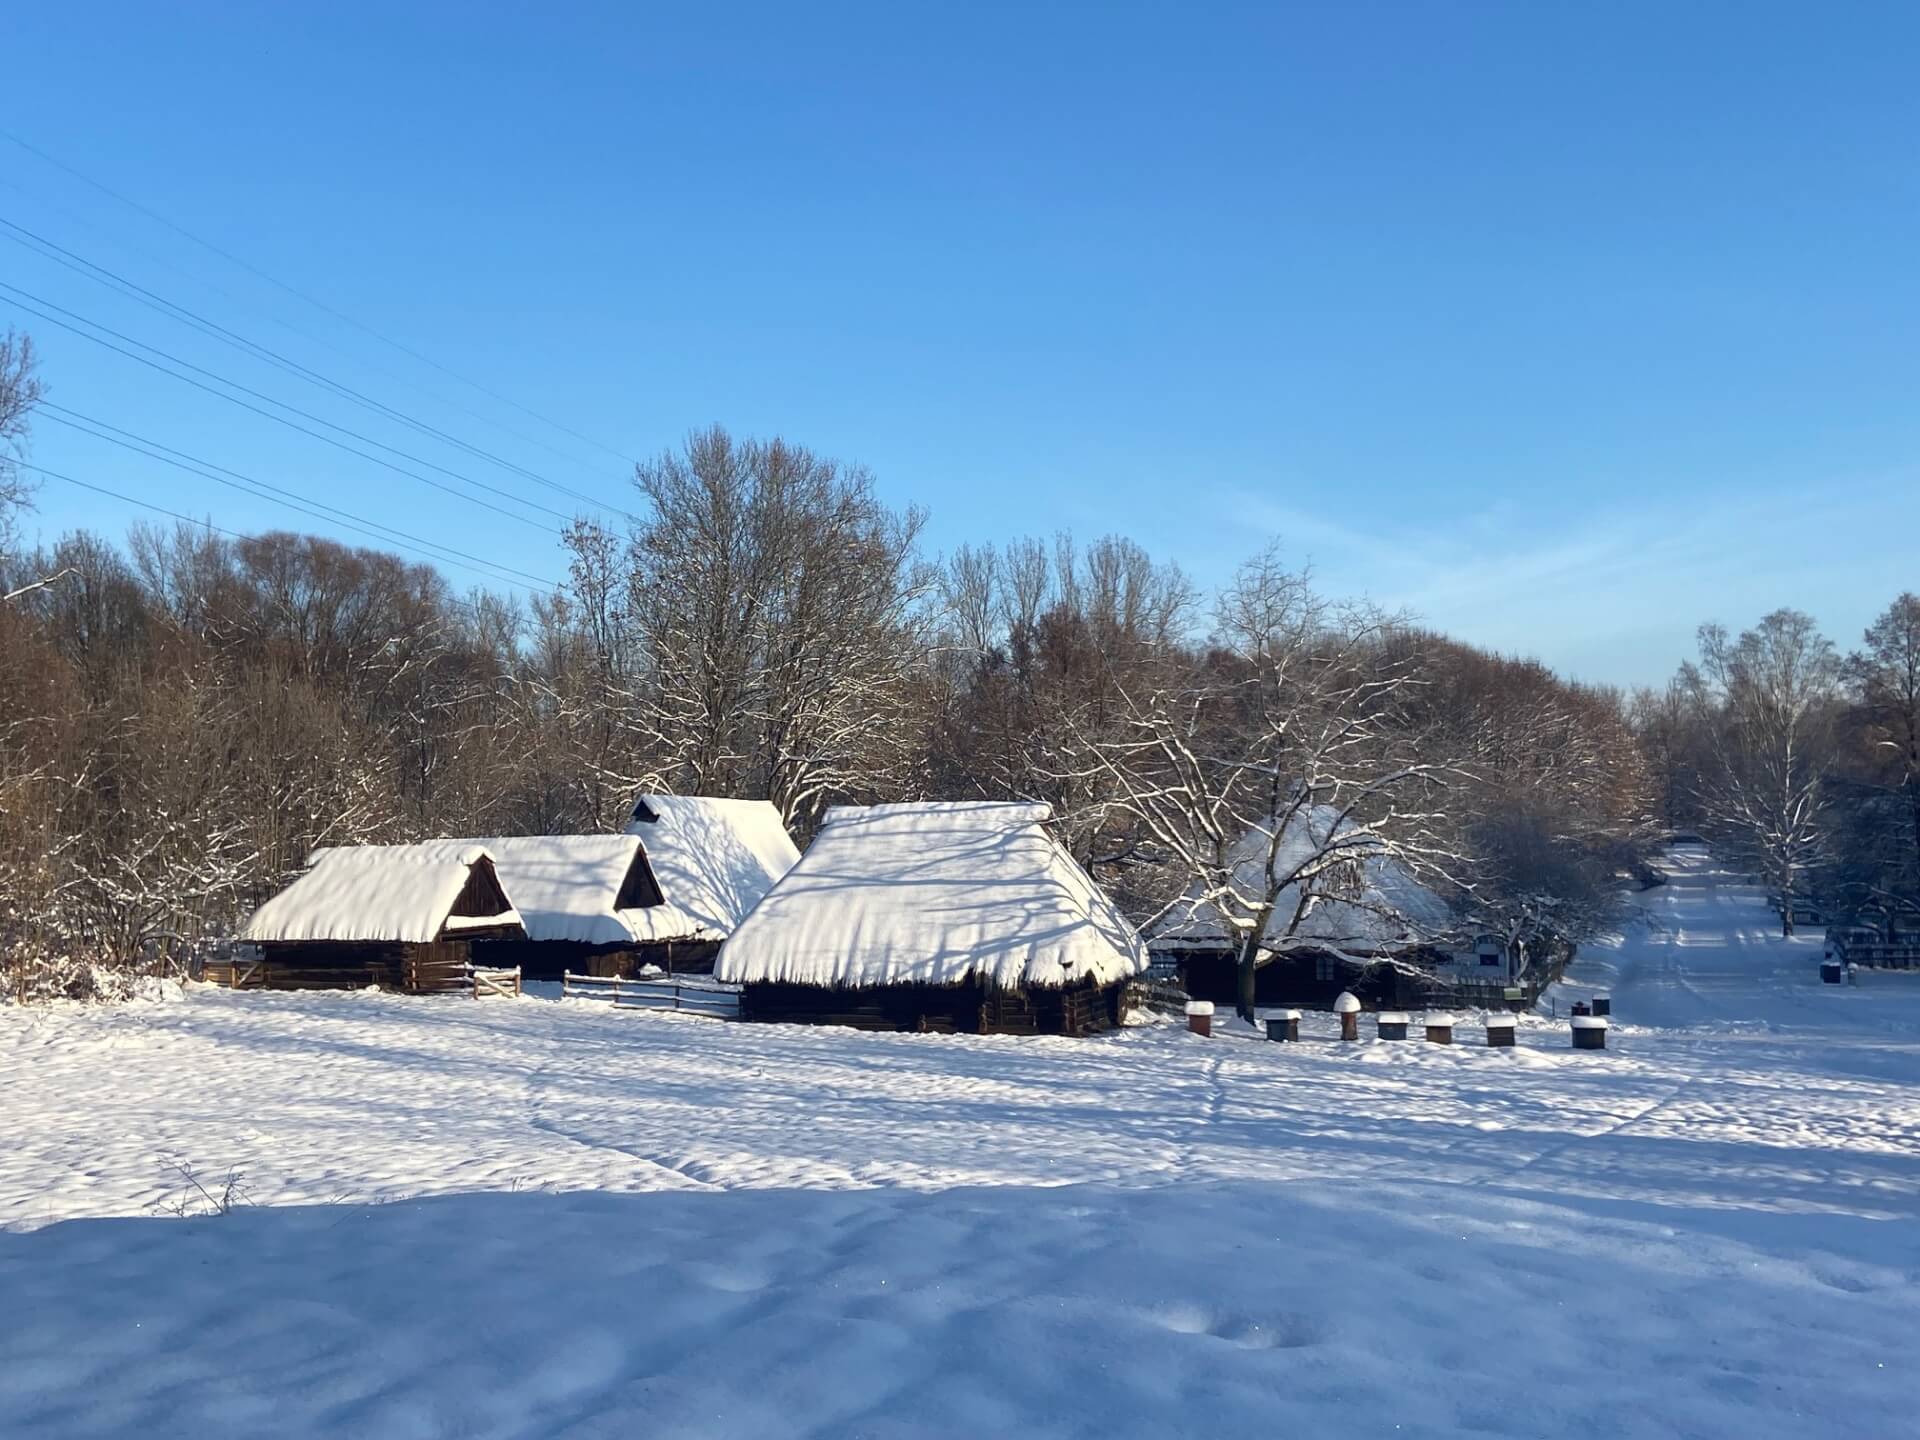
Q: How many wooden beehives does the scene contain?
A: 7